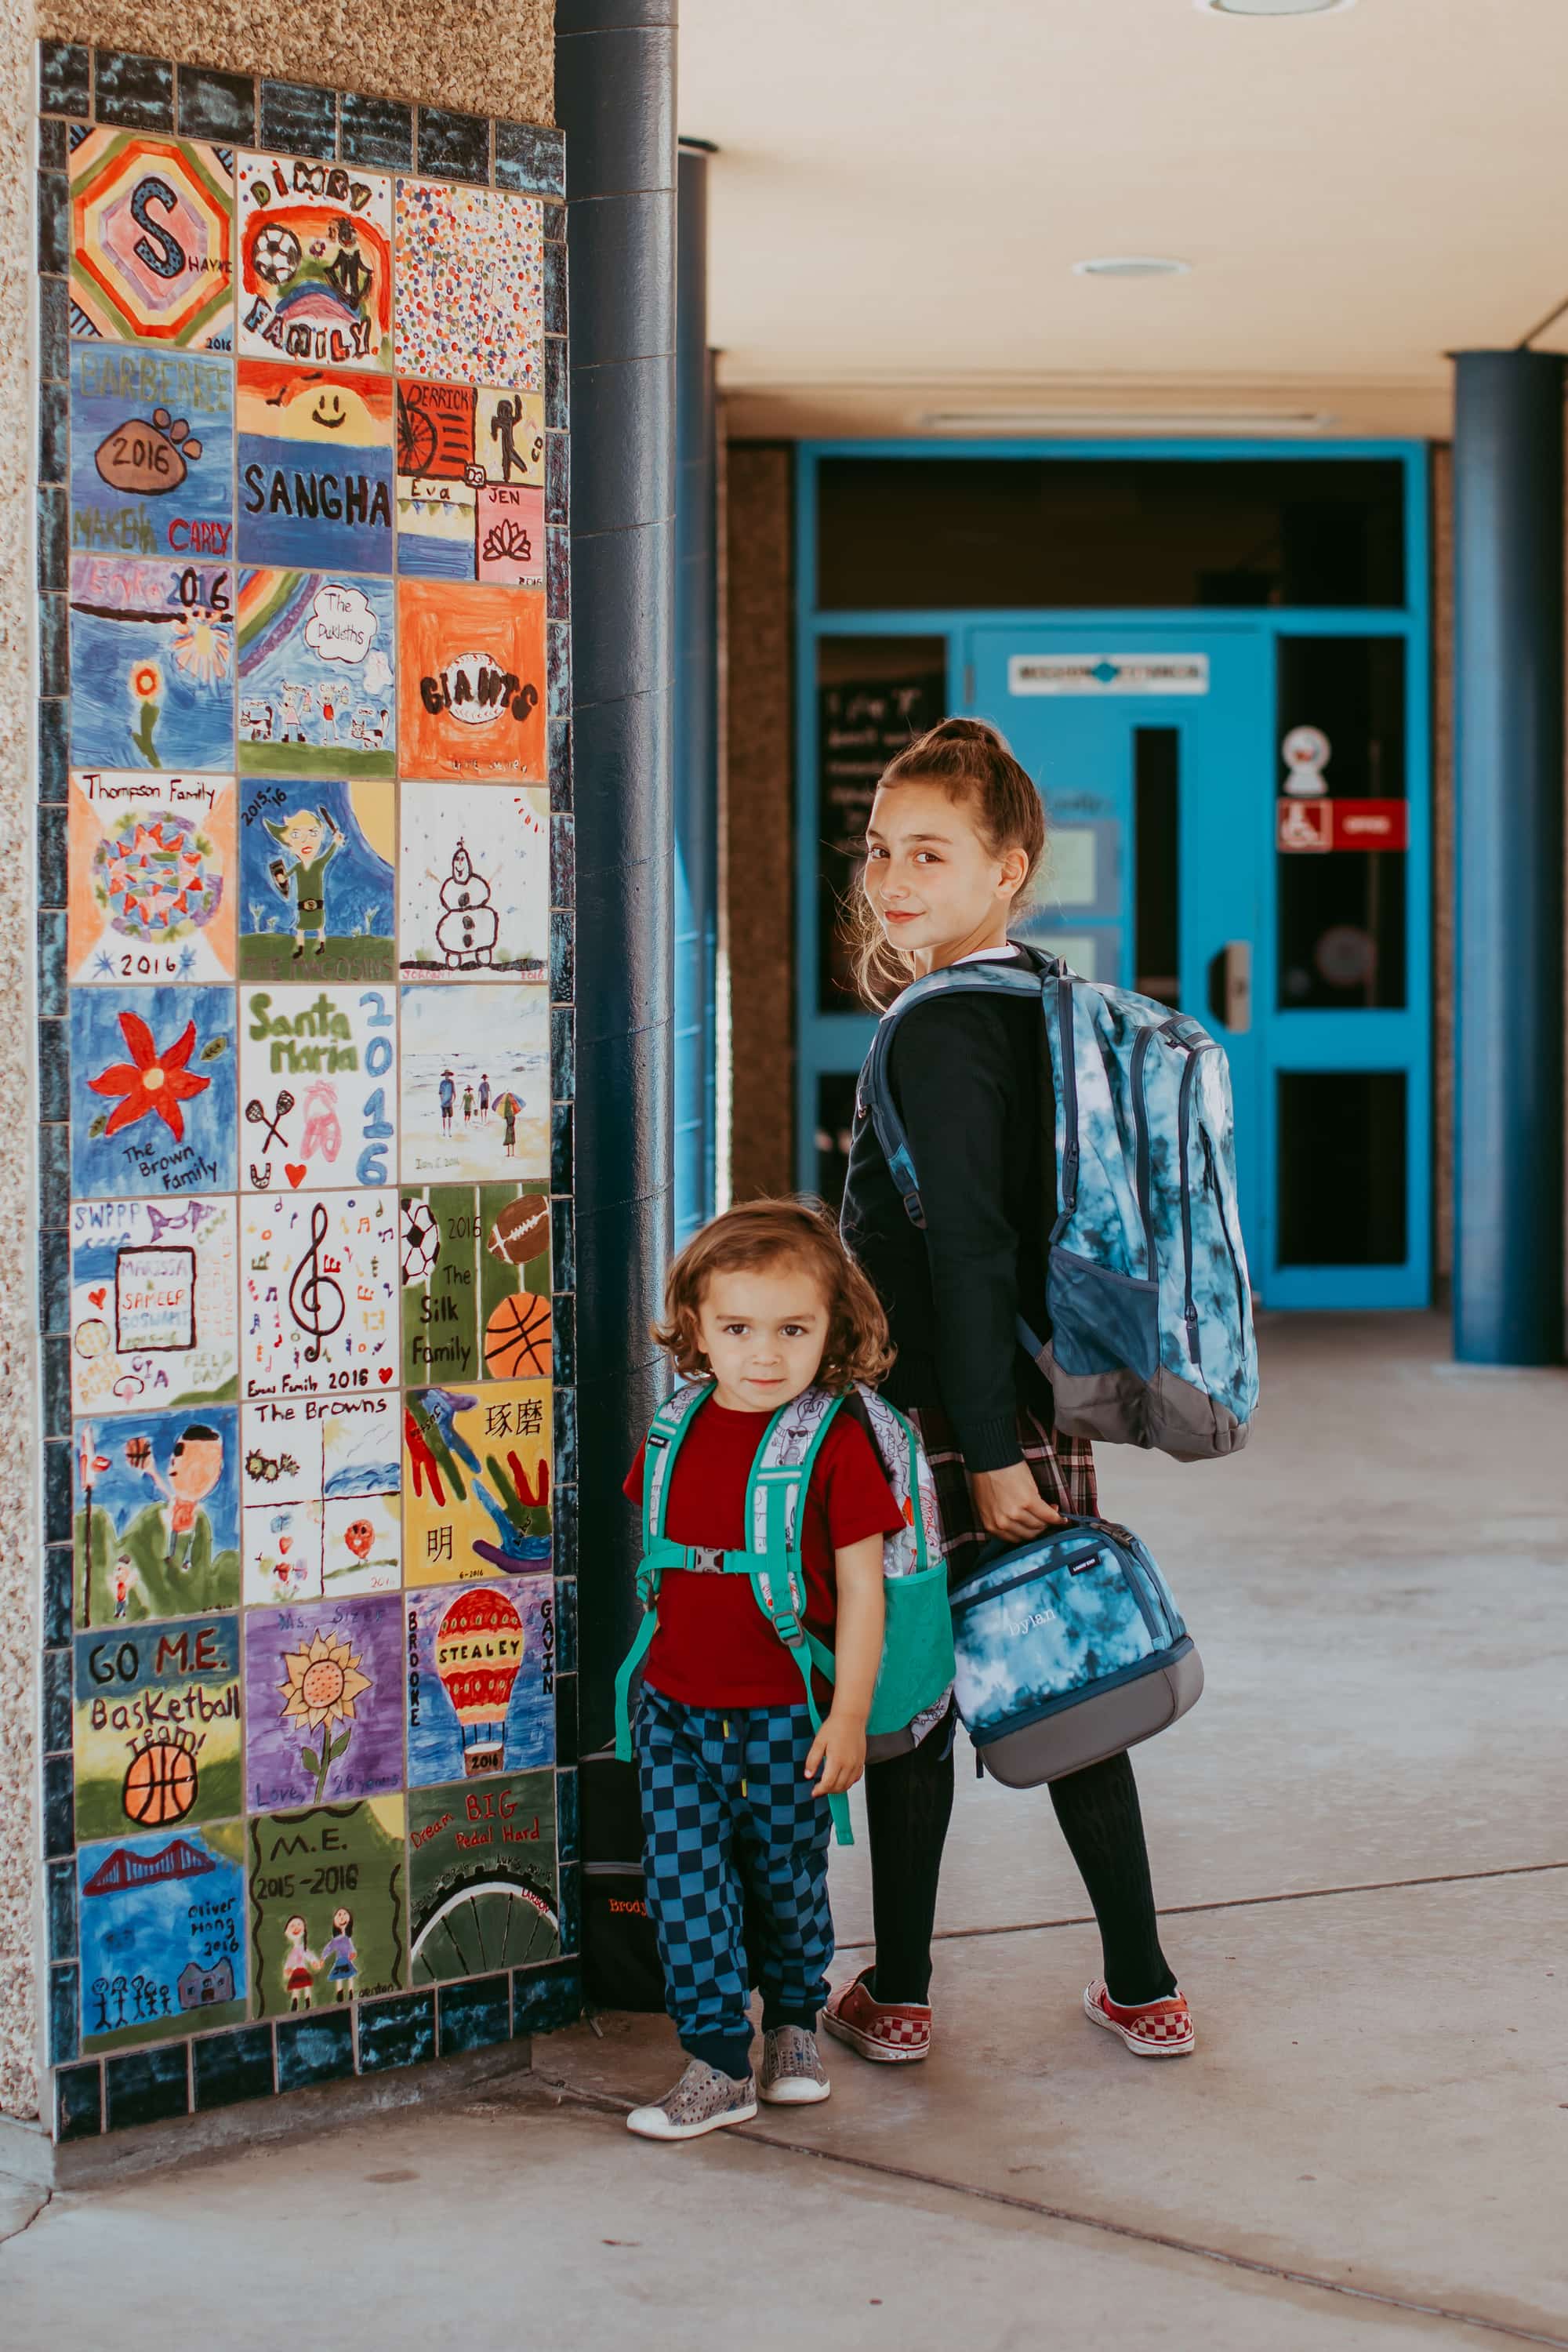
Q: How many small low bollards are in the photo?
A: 0